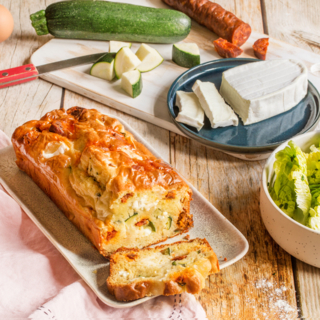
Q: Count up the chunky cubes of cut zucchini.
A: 6